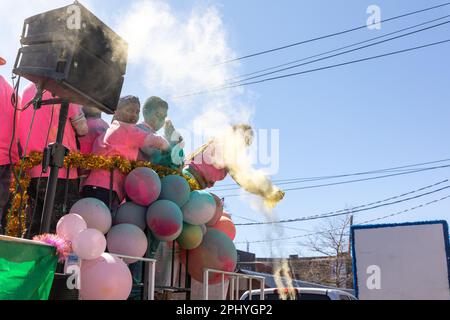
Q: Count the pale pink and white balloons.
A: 5